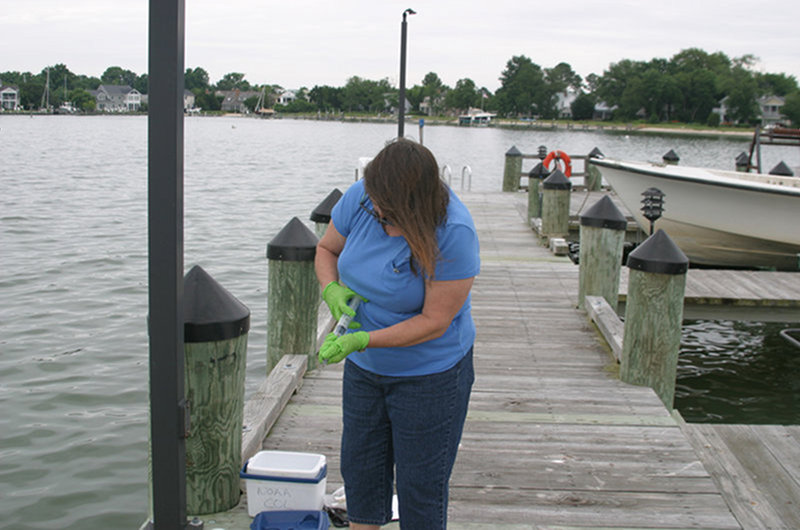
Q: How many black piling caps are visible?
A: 12